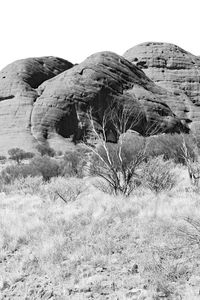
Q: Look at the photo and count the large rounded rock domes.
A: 3